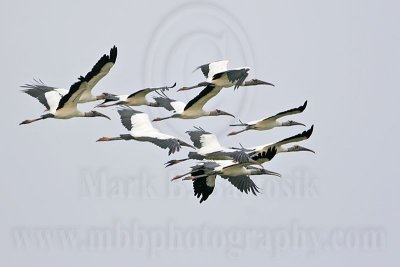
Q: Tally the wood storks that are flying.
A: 11